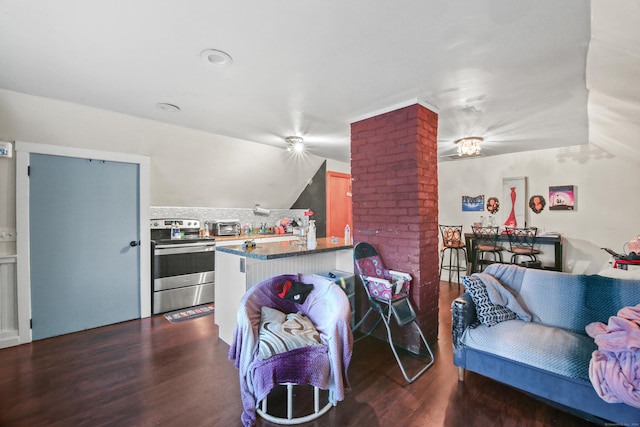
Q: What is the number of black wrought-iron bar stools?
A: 3